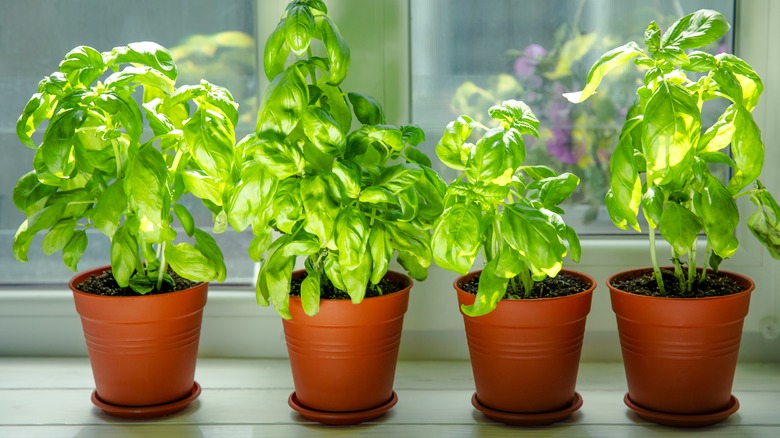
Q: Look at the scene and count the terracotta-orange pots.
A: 4